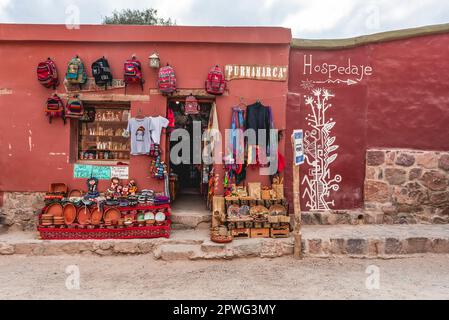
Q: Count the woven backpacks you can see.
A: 9